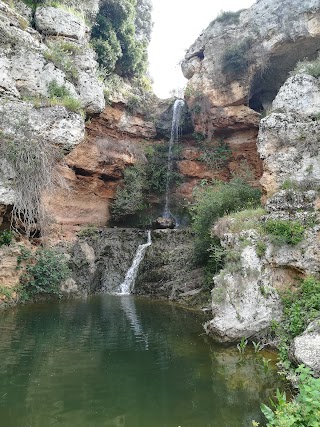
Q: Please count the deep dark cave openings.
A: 1